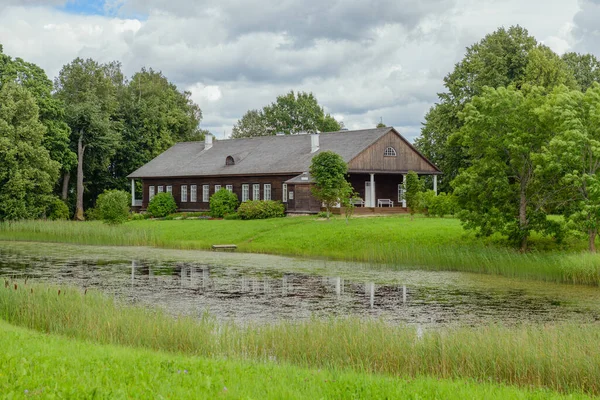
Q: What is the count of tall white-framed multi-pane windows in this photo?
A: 13